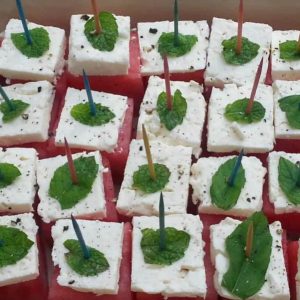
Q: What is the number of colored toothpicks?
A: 14